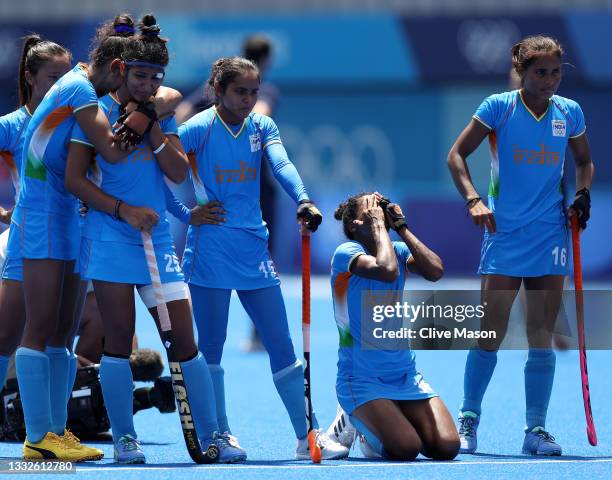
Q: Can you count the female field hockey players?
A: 6